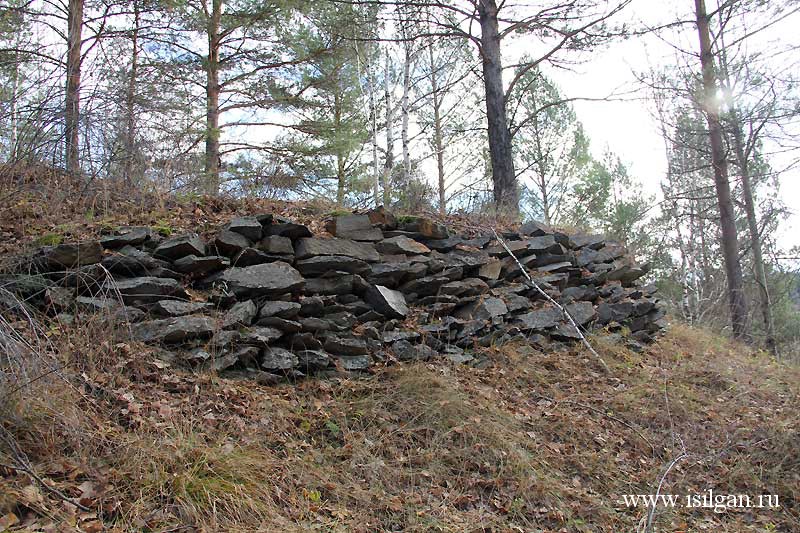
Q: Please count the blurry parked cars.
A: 0